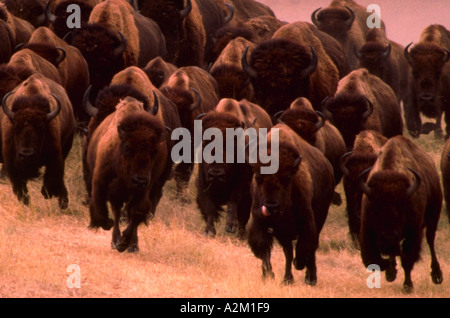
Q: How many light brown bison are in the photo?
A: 0